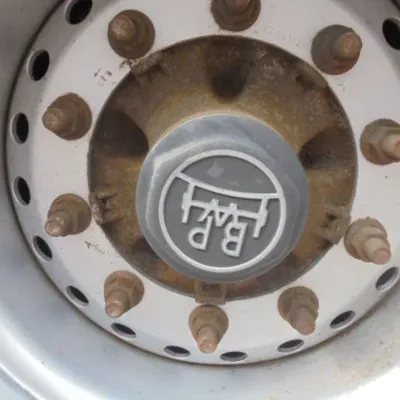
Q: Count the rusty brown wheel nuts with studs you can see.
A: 10